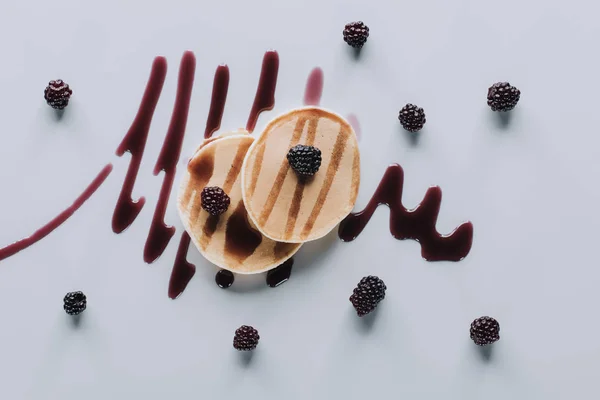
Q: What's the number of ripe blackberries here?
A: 10